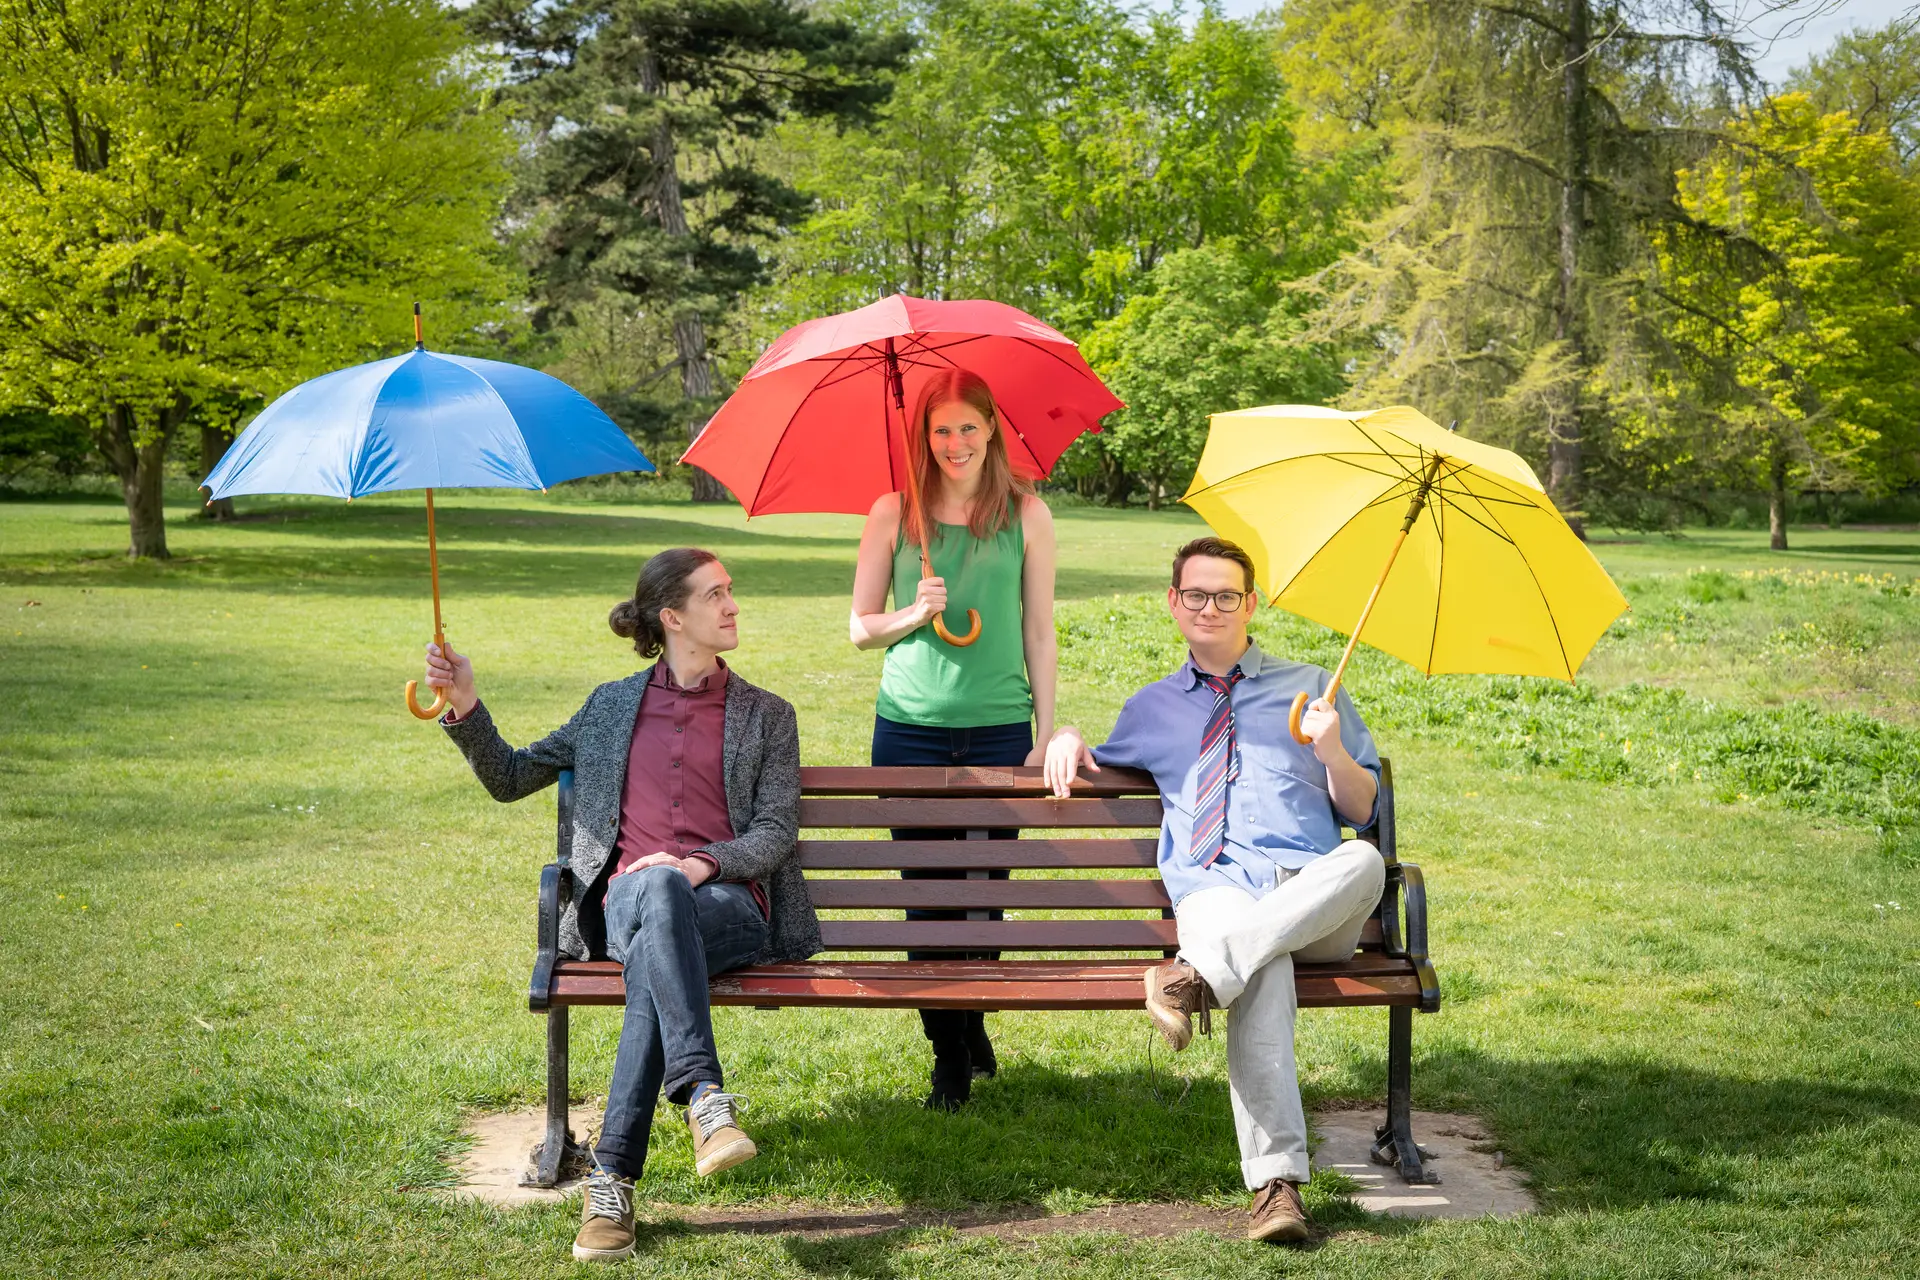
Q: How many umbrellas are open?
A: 3